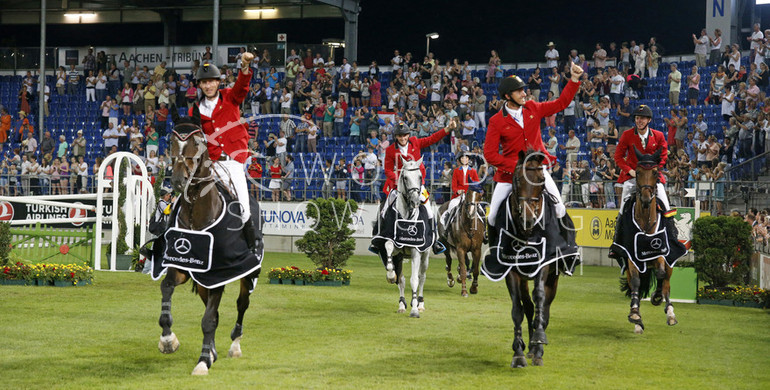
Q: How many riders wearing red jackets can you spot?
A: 5